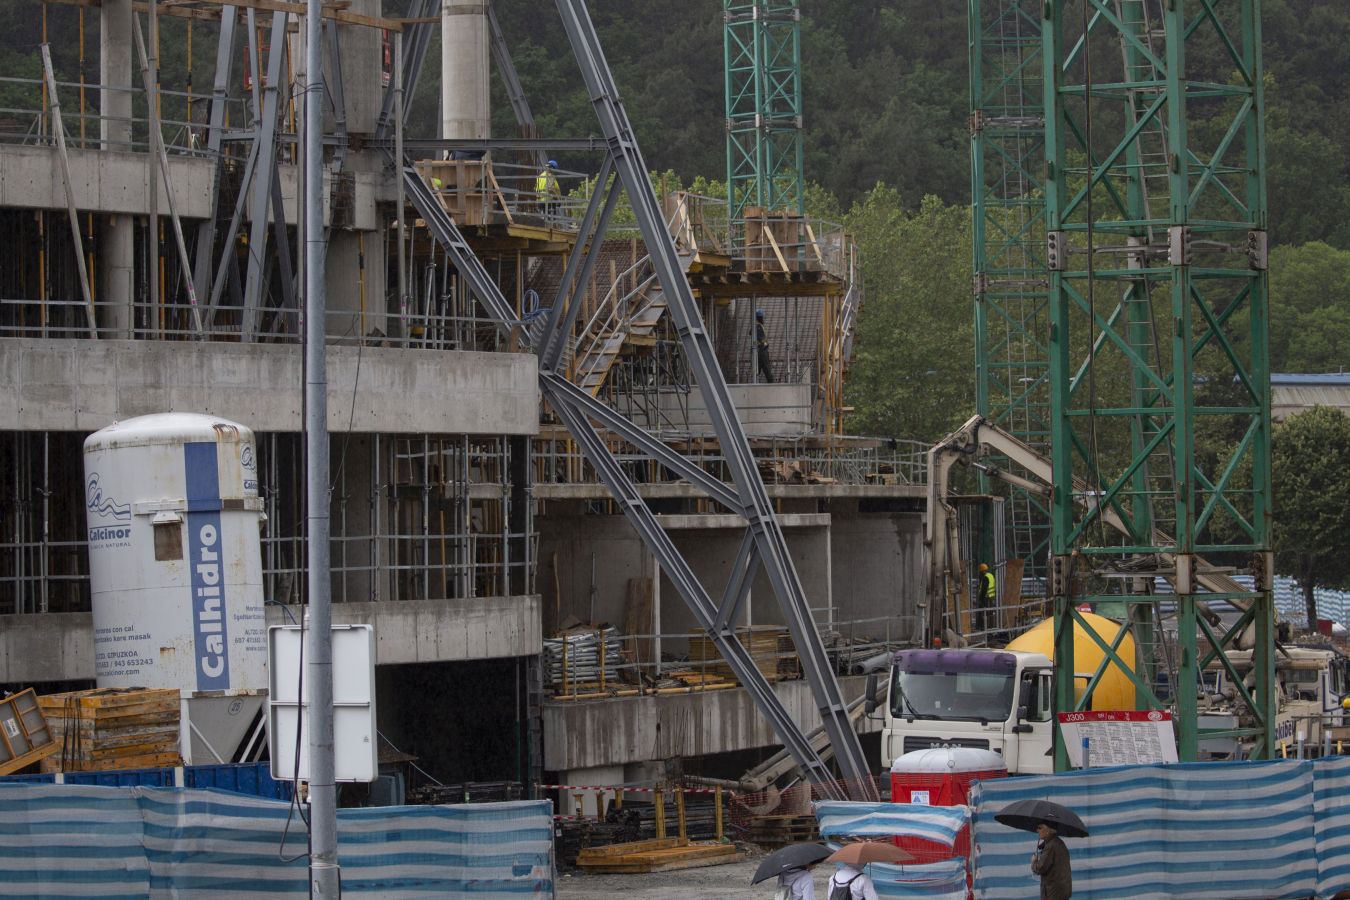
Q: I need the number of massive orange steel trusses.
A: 0